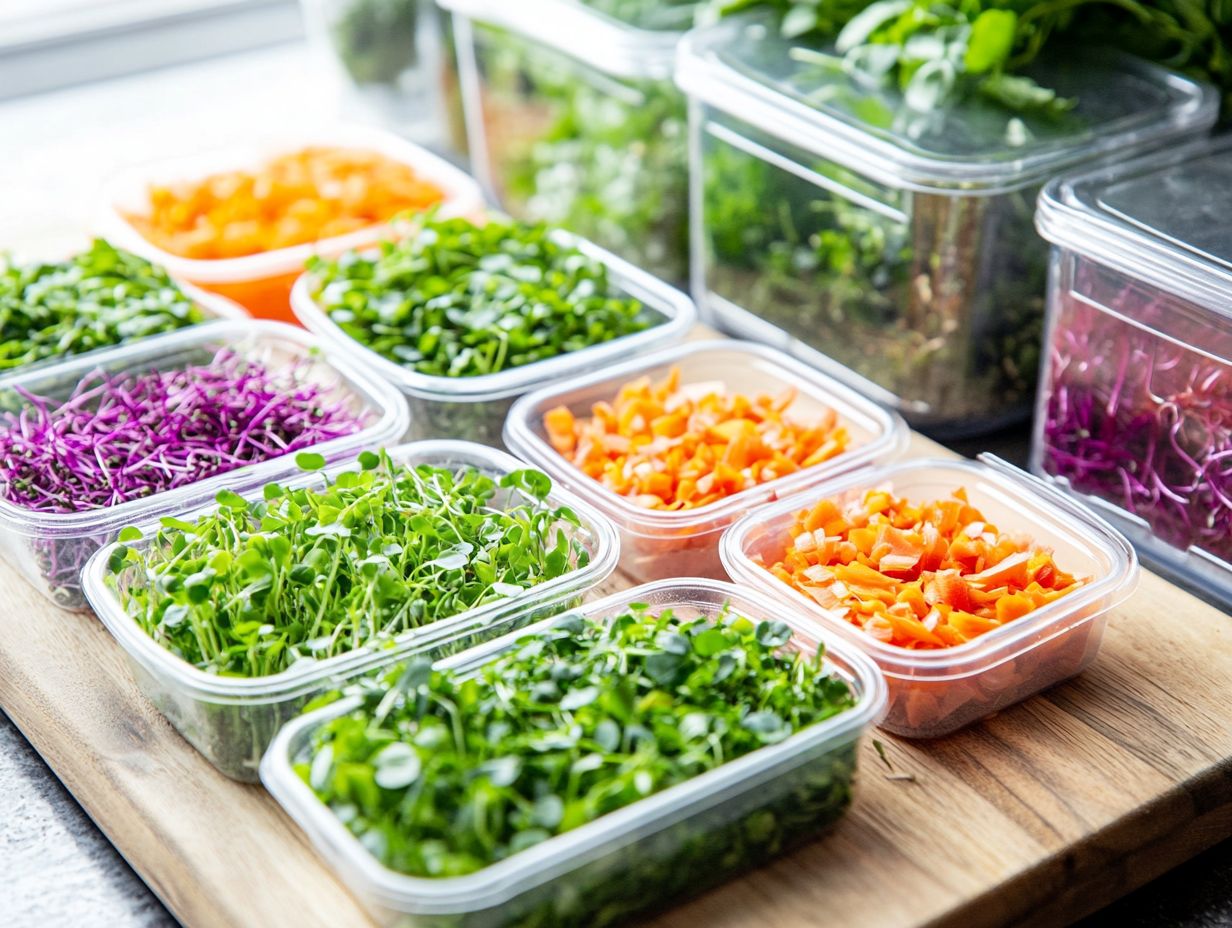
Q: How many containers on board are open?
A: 8